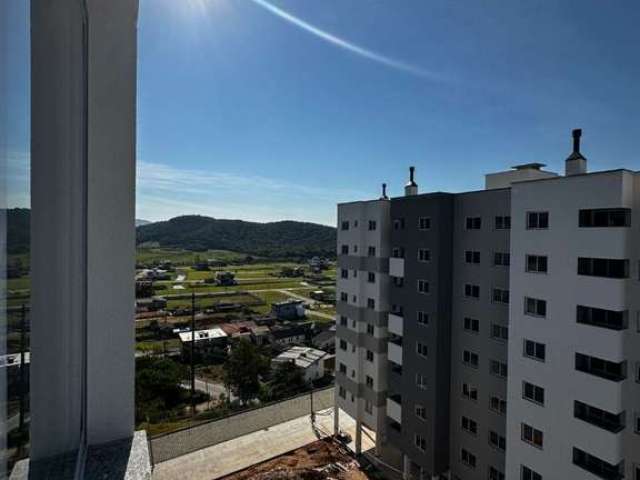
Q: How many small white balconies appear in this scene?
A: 4